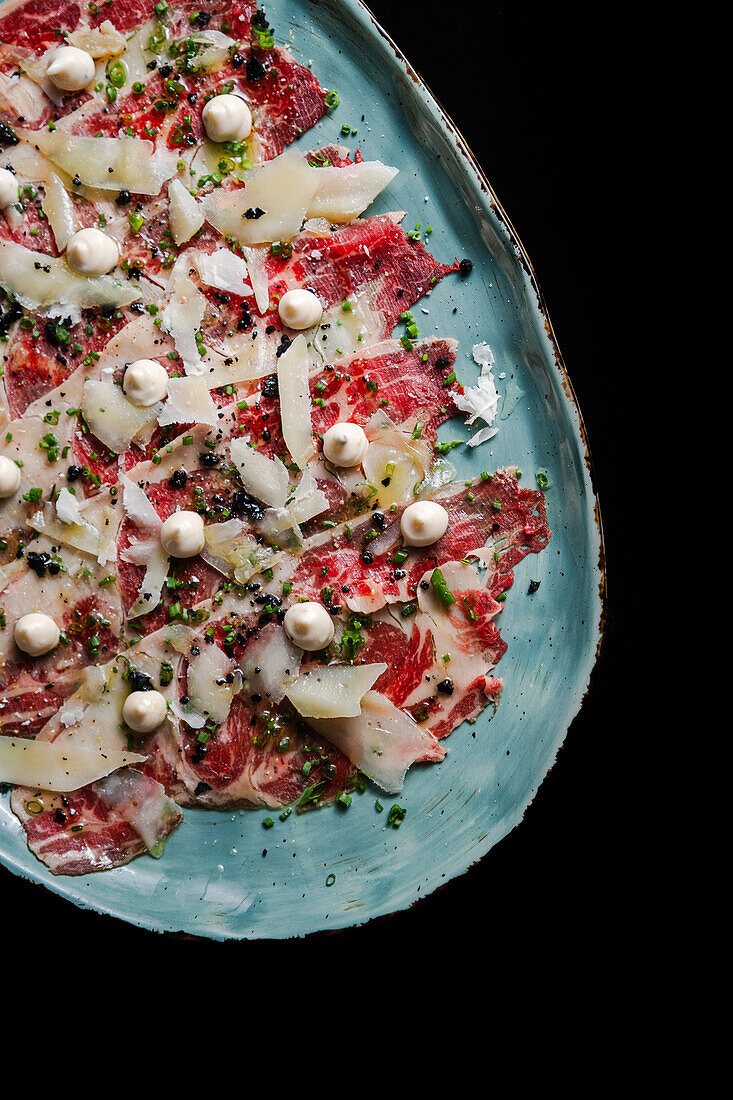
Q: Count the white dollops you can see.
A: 13